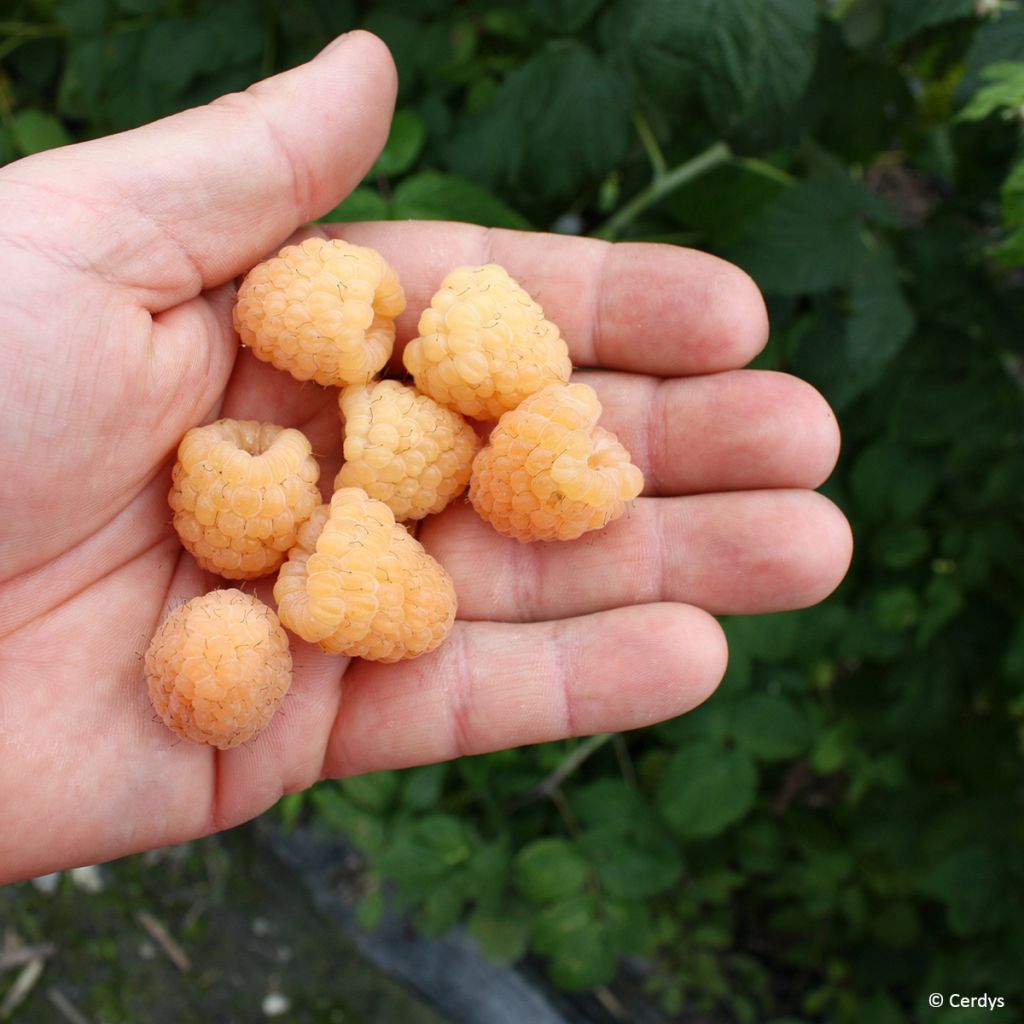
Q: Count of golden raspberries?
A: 7